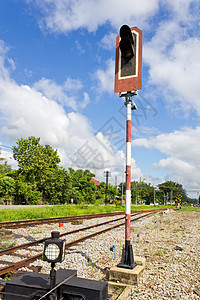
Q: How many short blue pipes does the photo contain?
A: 3